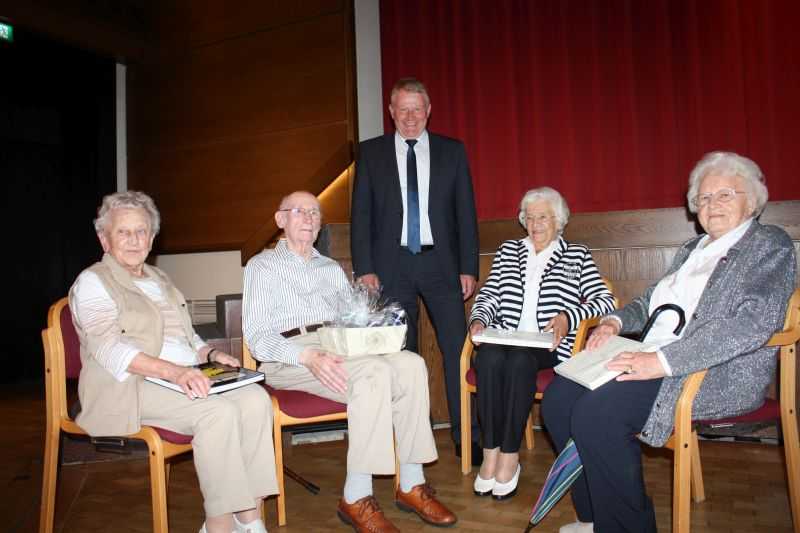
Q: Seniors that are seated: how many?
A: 4